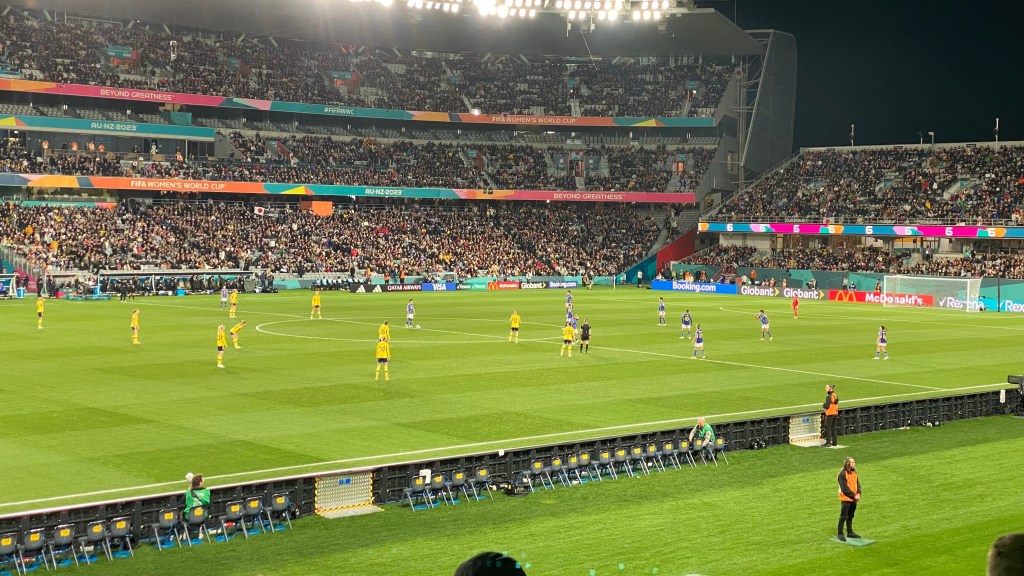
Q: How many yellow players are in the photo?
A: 10